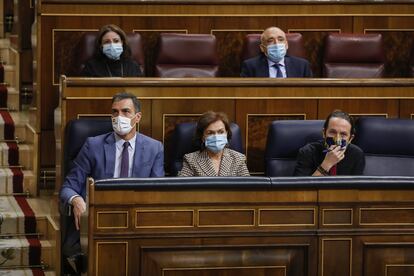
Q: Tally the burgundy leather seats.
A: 4